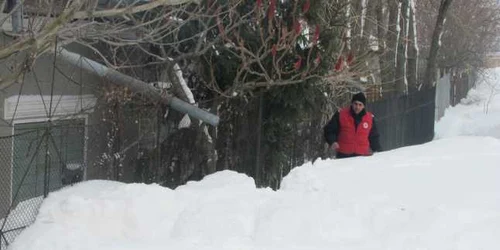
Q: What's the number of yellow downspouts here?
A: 0